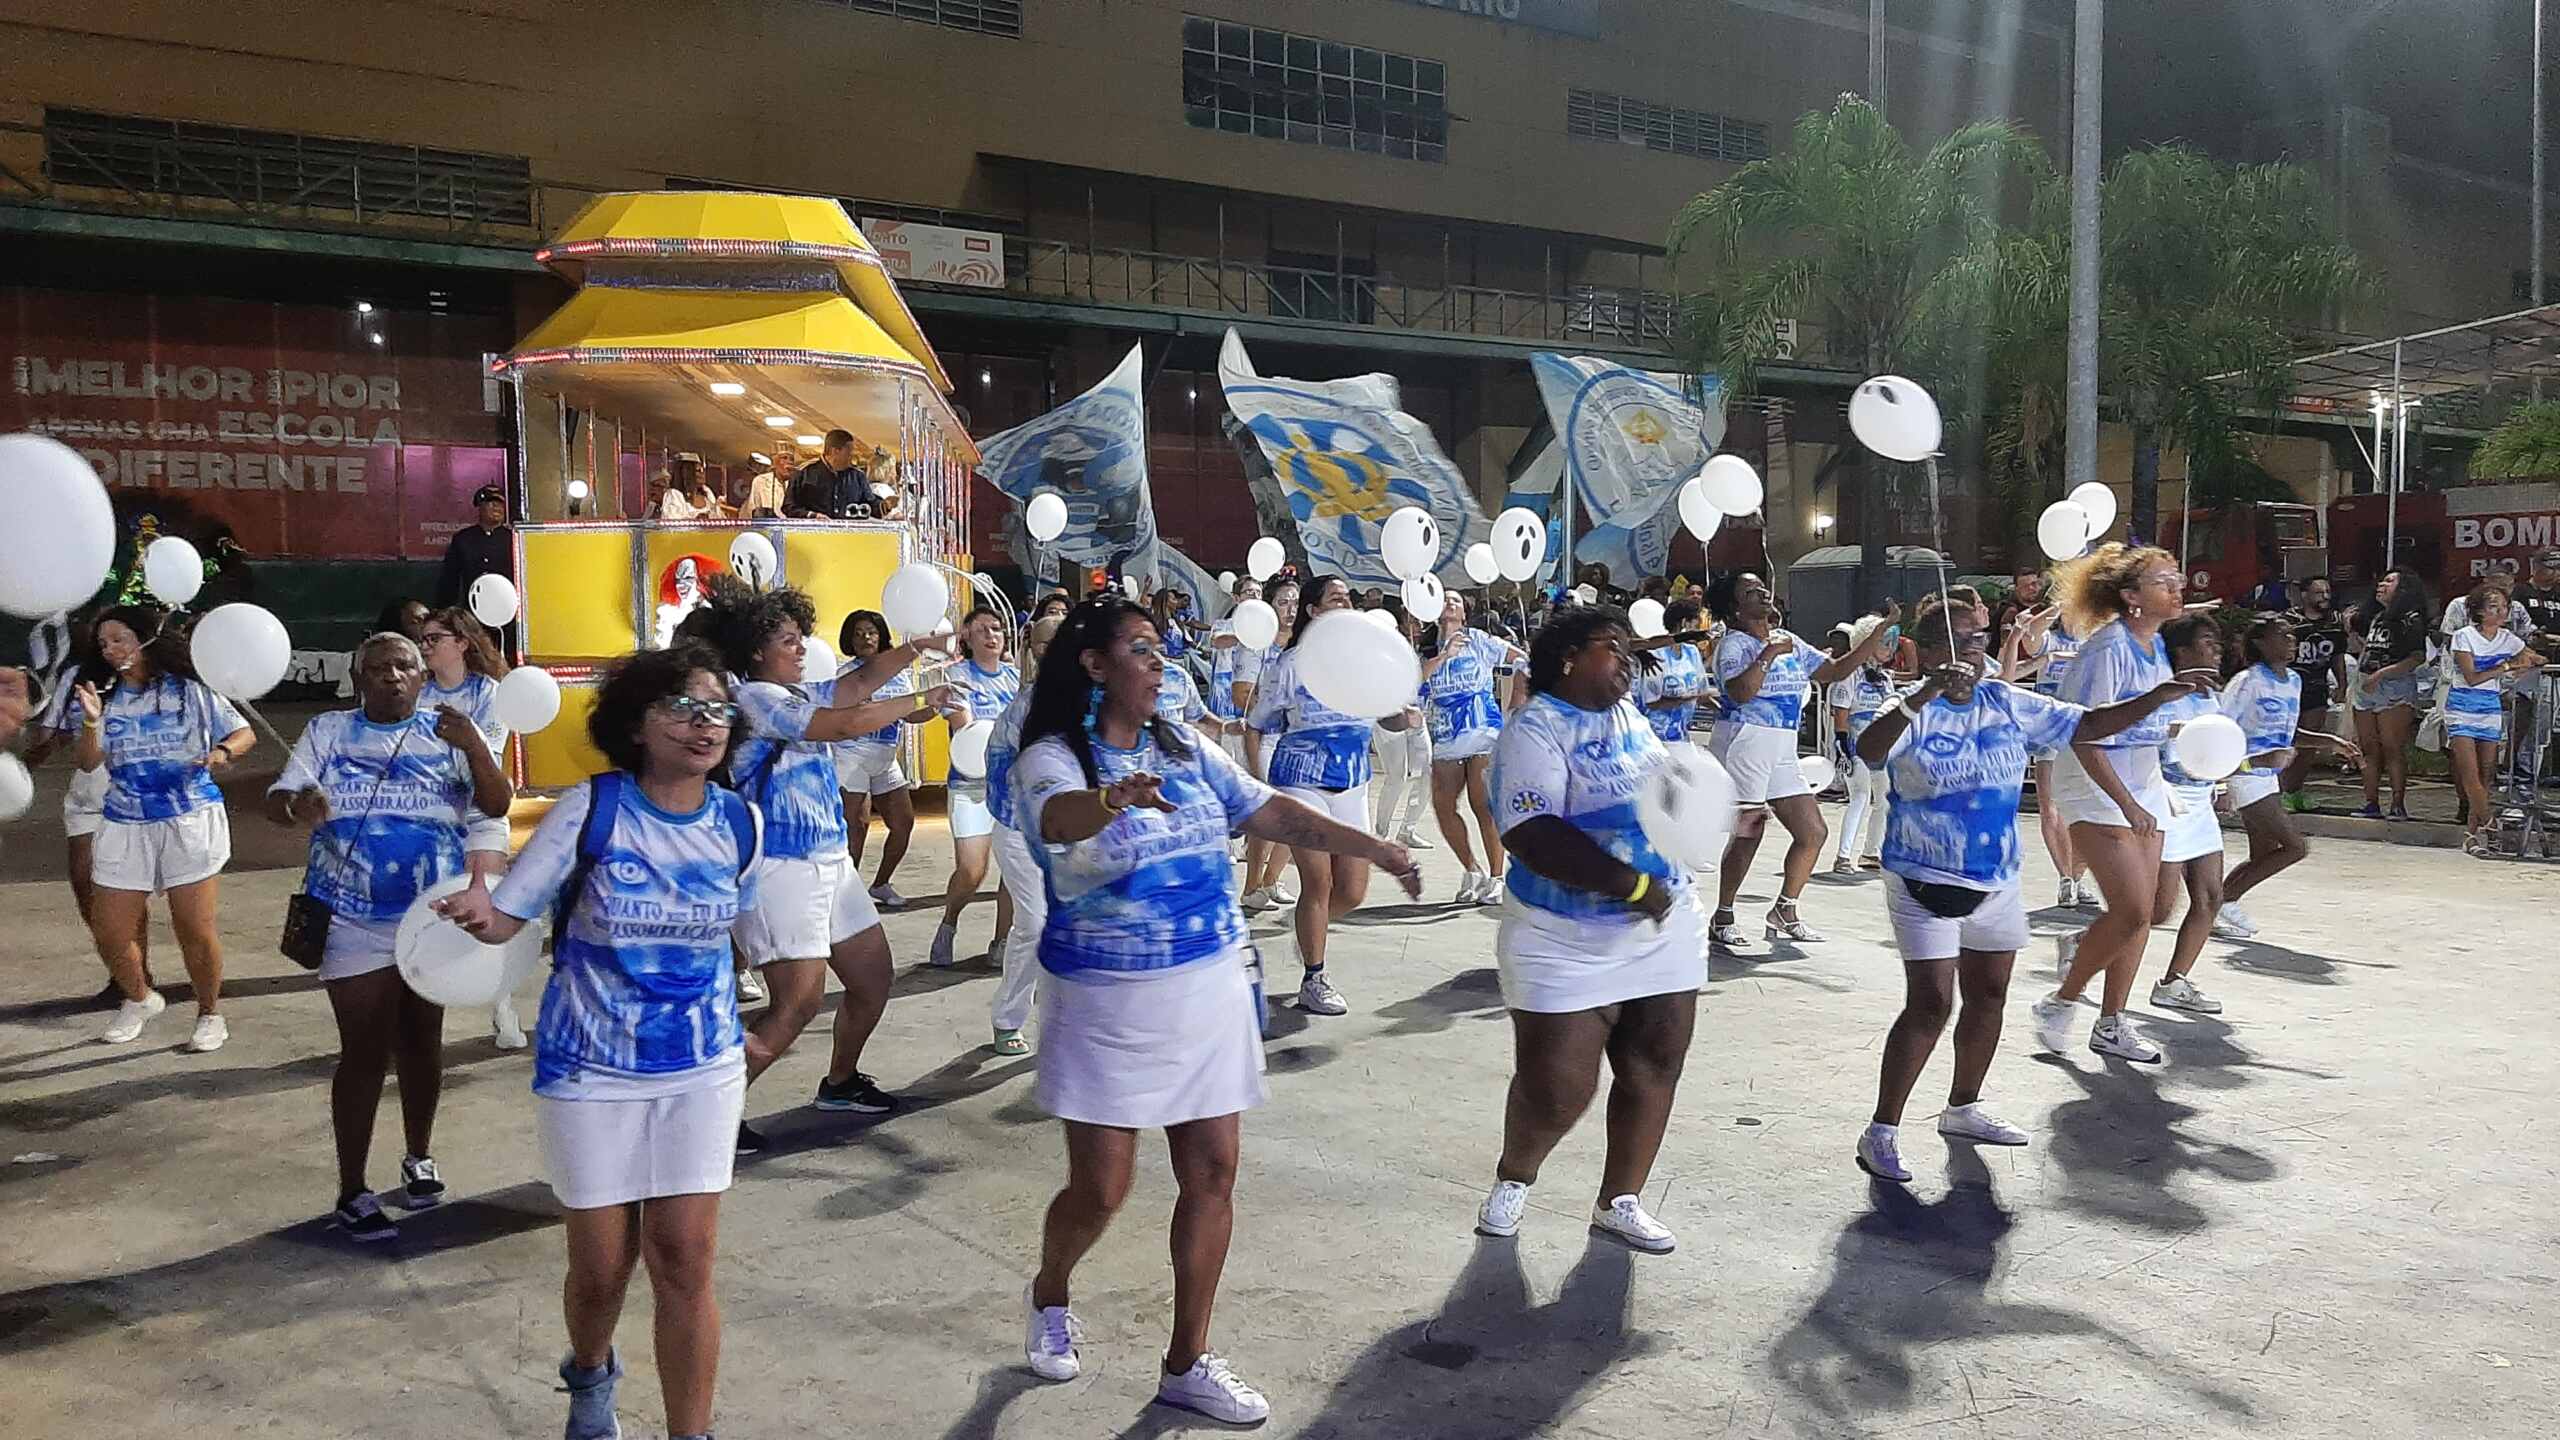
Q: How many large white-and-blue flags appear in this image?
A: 3